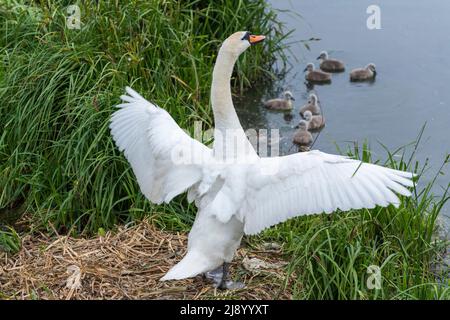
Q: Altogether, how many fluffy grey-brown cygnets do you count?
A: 7